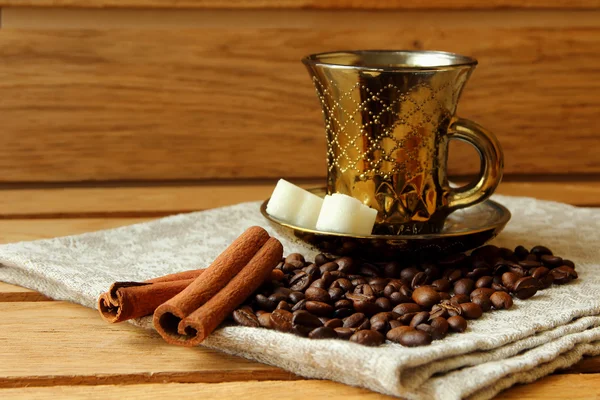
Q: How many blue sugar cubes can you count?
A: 0